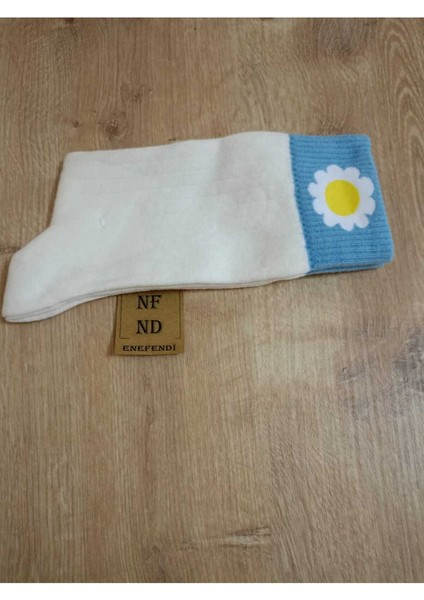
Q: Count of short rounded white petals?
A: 10